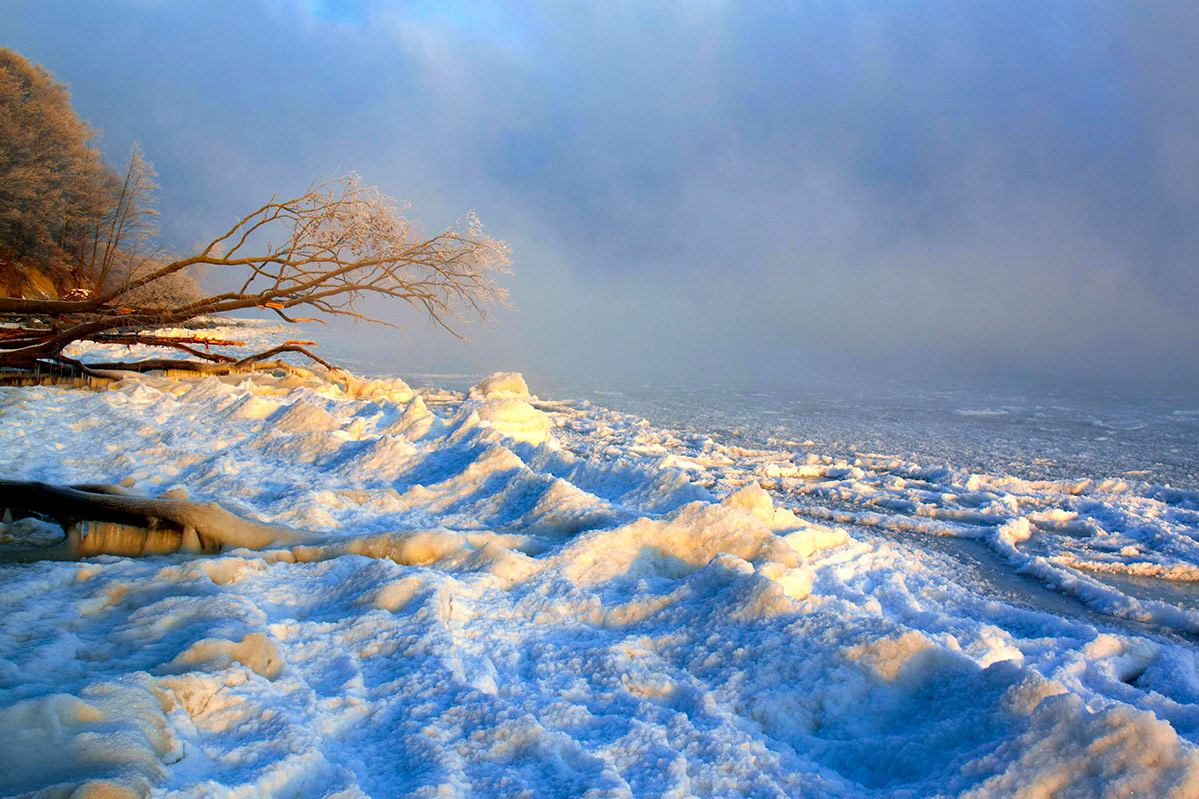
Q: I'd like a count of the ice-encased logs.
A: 1